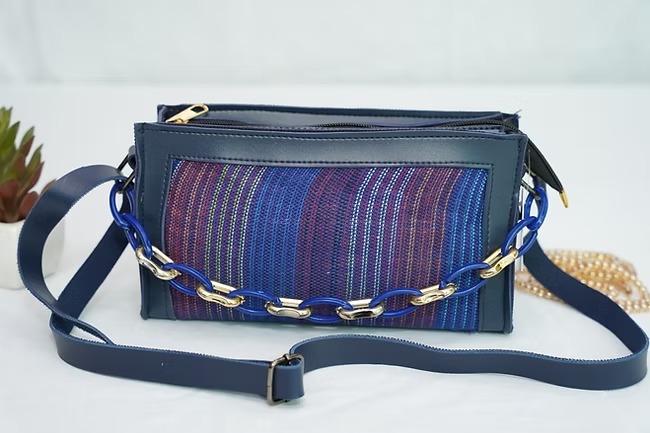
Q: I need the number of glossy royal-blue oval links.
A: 9